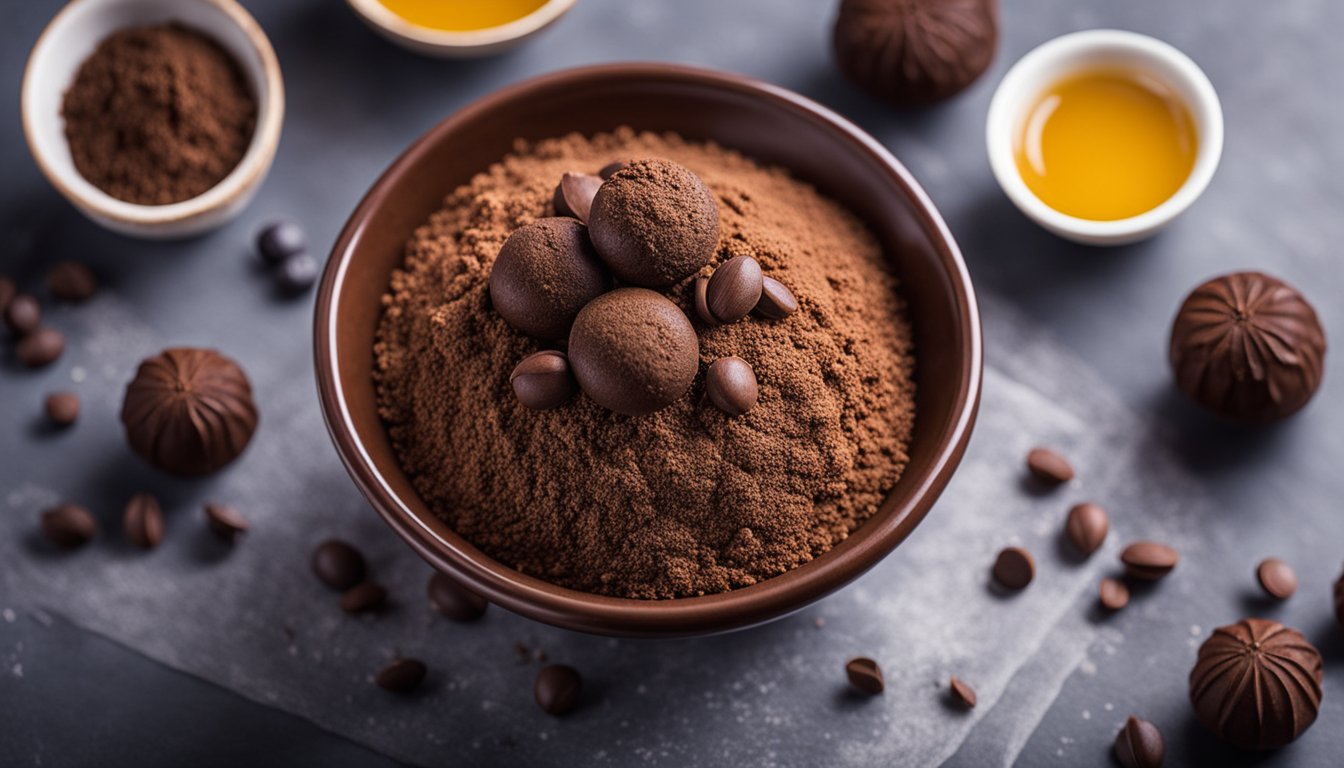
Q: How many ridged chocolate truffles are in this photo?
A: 4